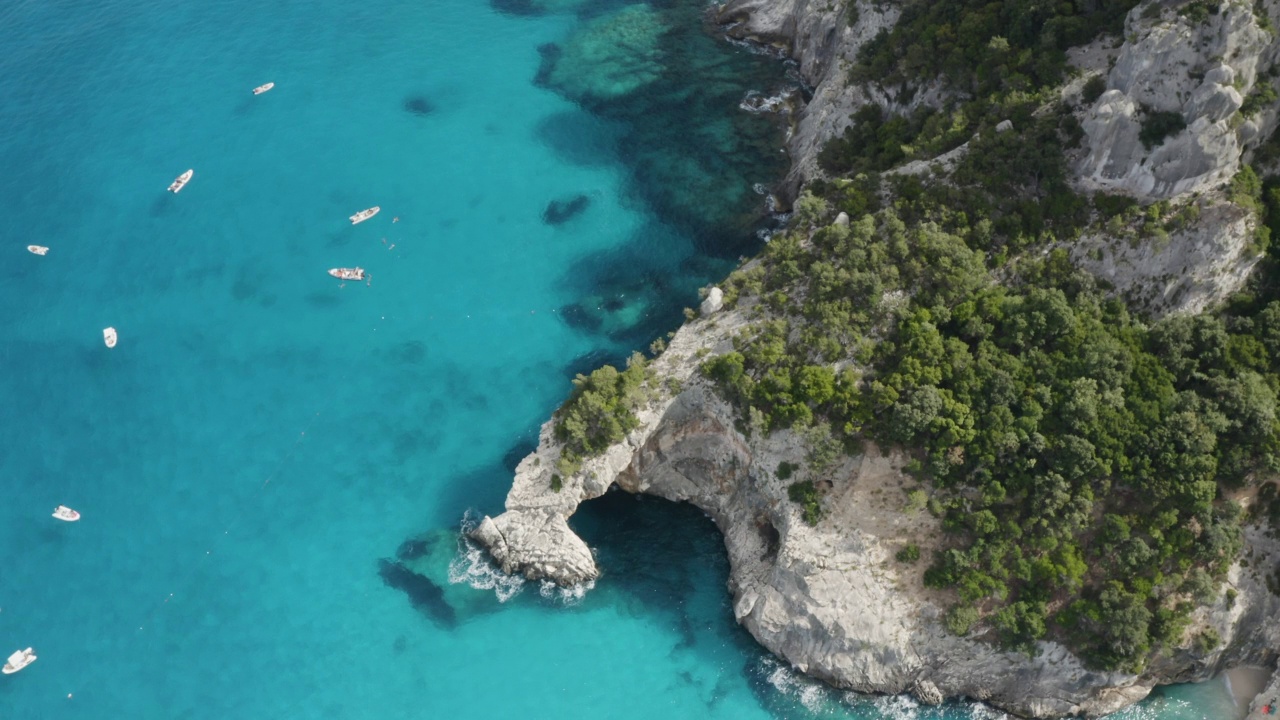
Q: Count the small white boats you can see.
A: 8